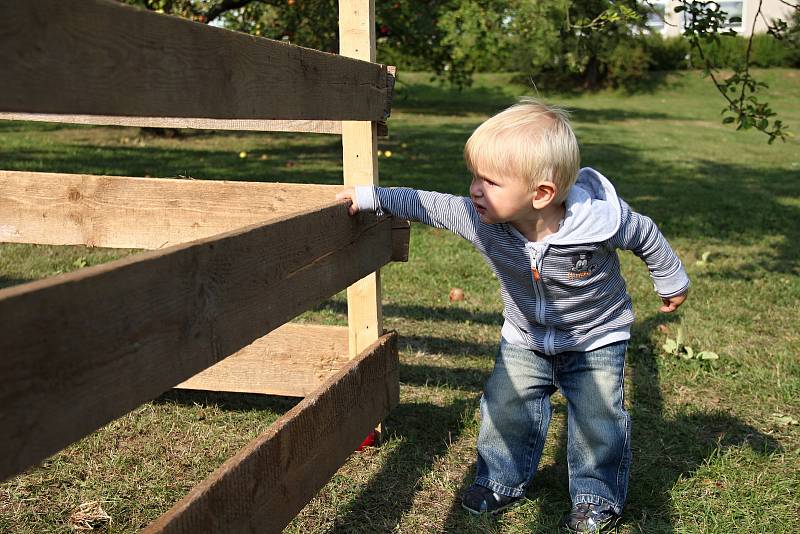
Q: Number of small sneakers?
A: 2